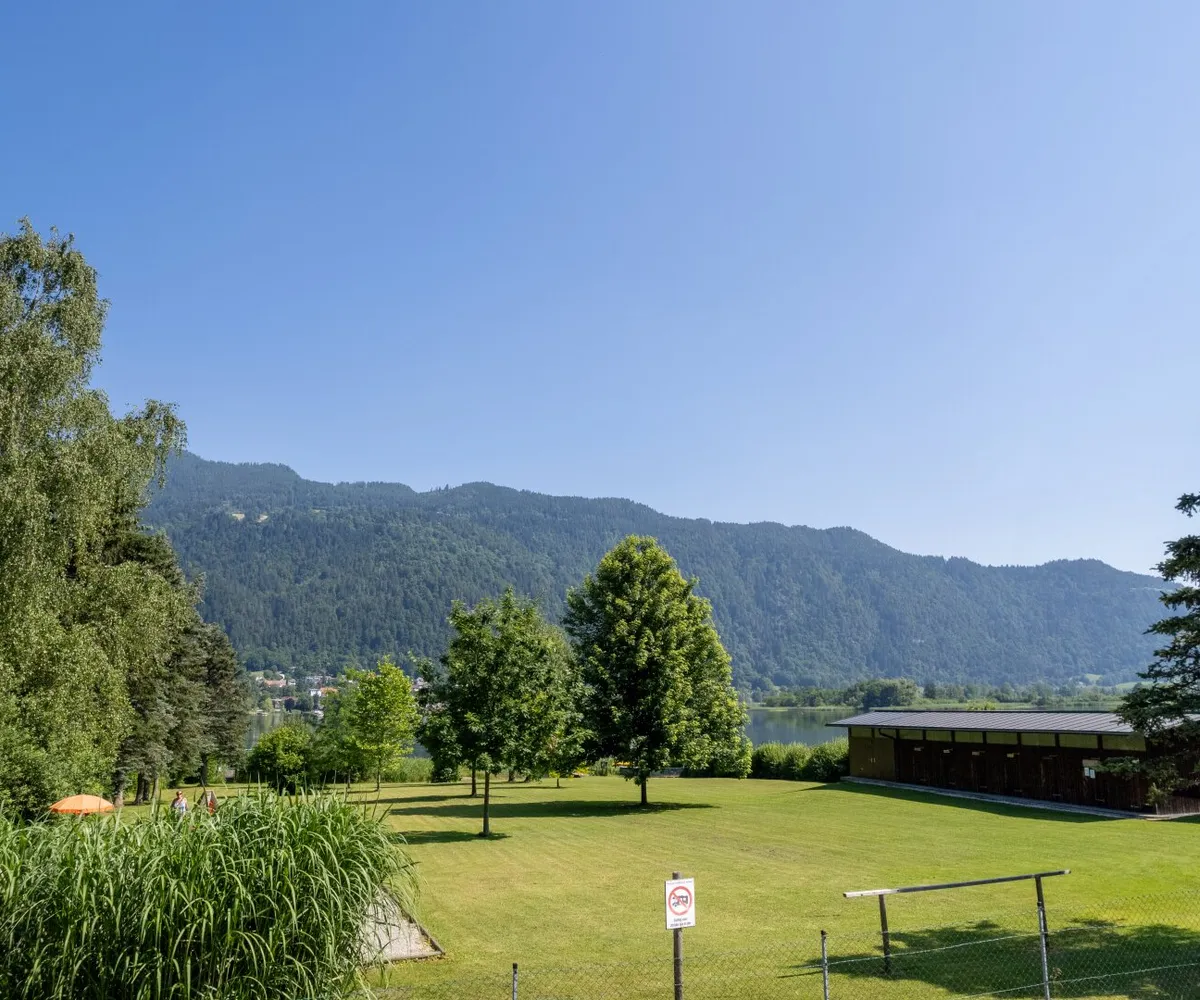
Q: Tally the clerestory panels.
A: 9